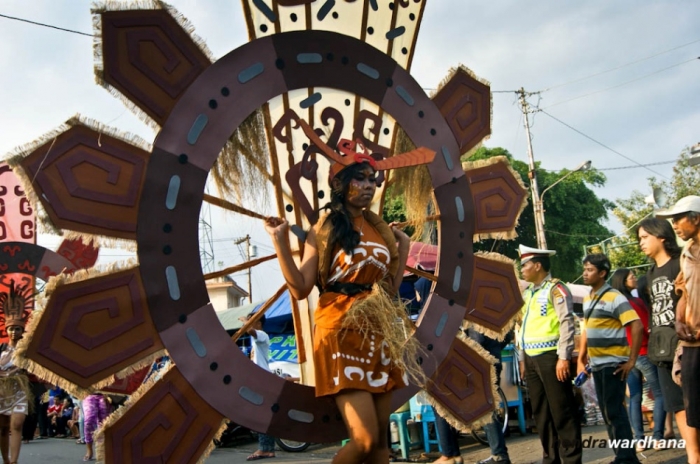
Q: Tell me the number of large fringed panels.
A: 8